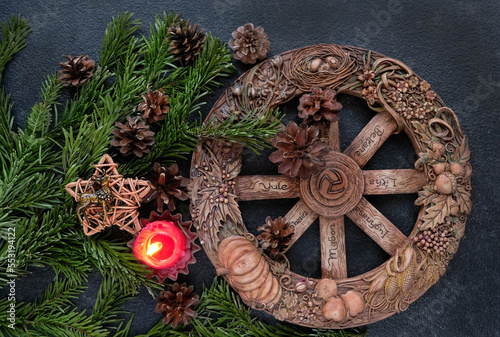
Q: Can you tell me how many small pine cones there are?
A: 10